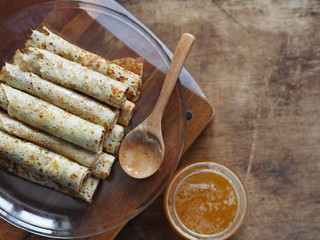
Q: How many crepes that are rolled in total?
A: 10